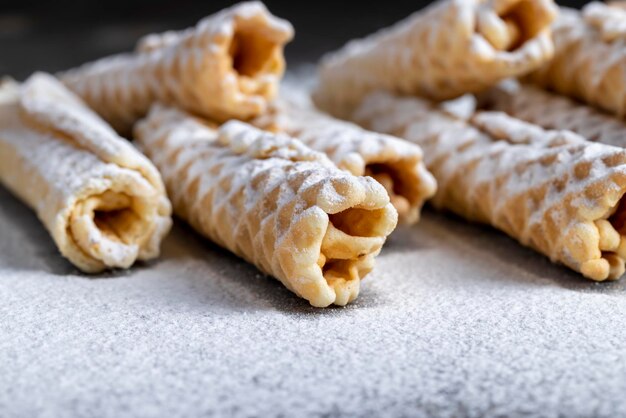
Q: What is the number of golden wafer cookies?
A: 8